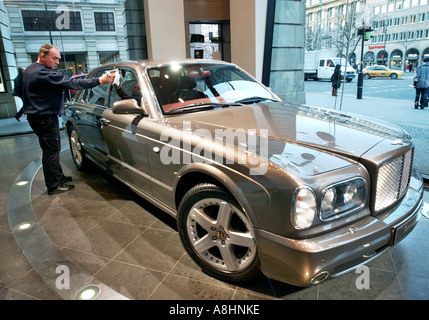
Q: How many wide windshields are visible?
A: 1